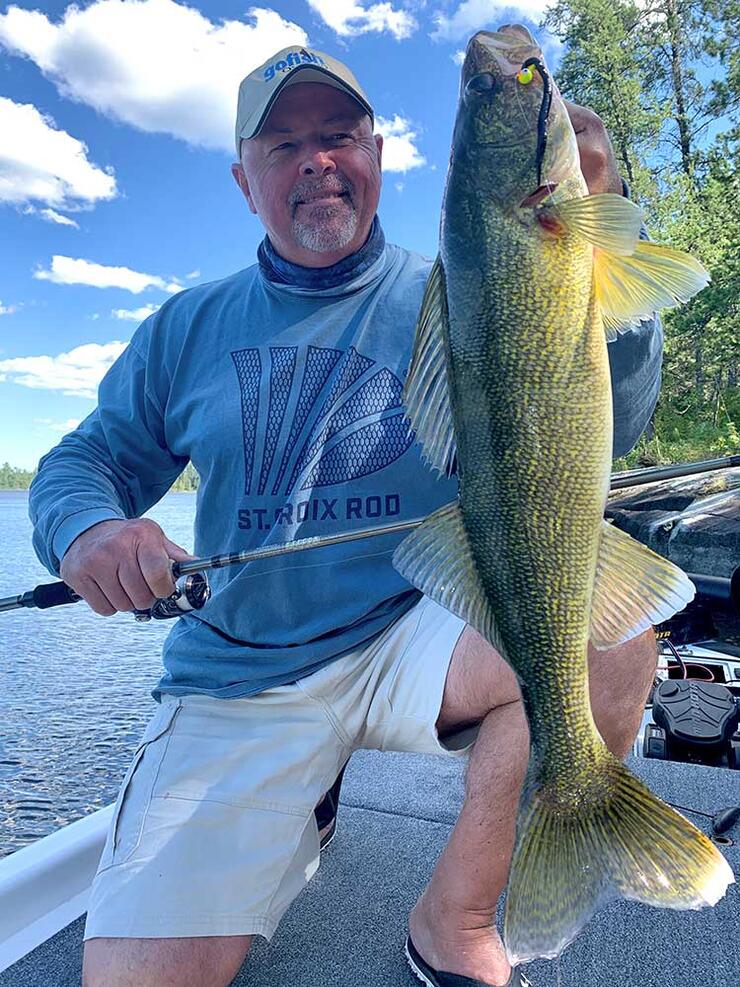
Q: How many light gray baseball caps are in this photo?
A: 1